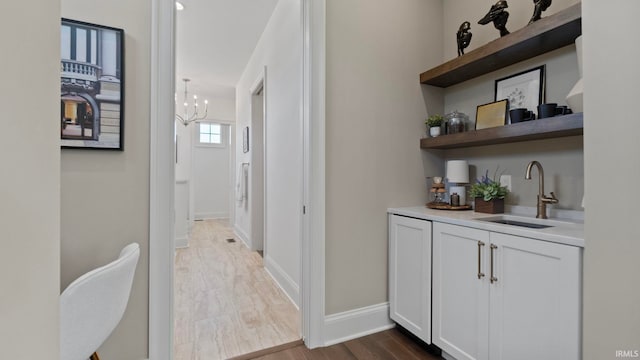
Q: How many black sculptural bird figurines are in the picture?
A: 3